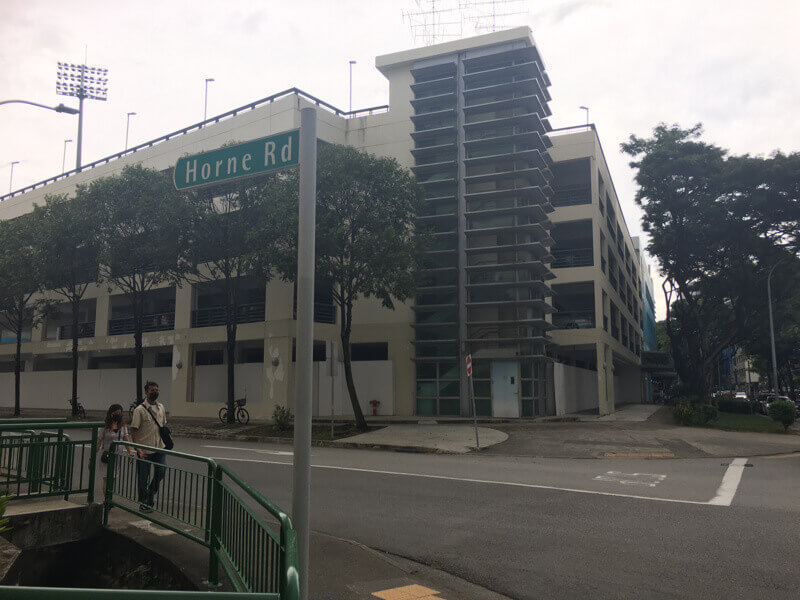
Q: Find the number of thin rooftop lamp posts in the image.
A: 6